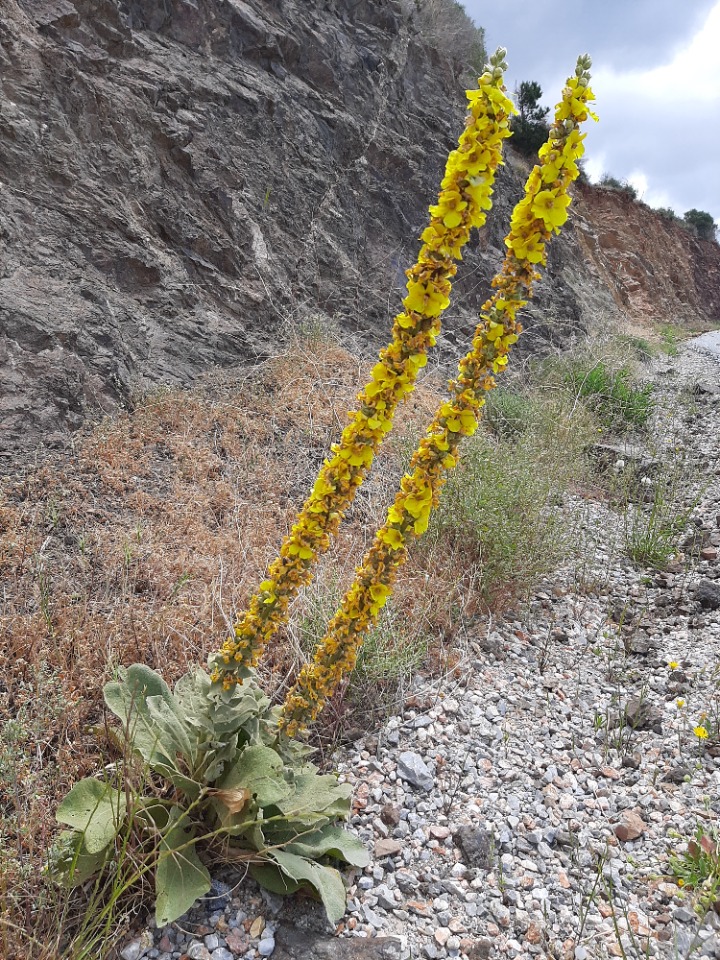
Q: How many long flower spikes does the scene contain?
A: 2